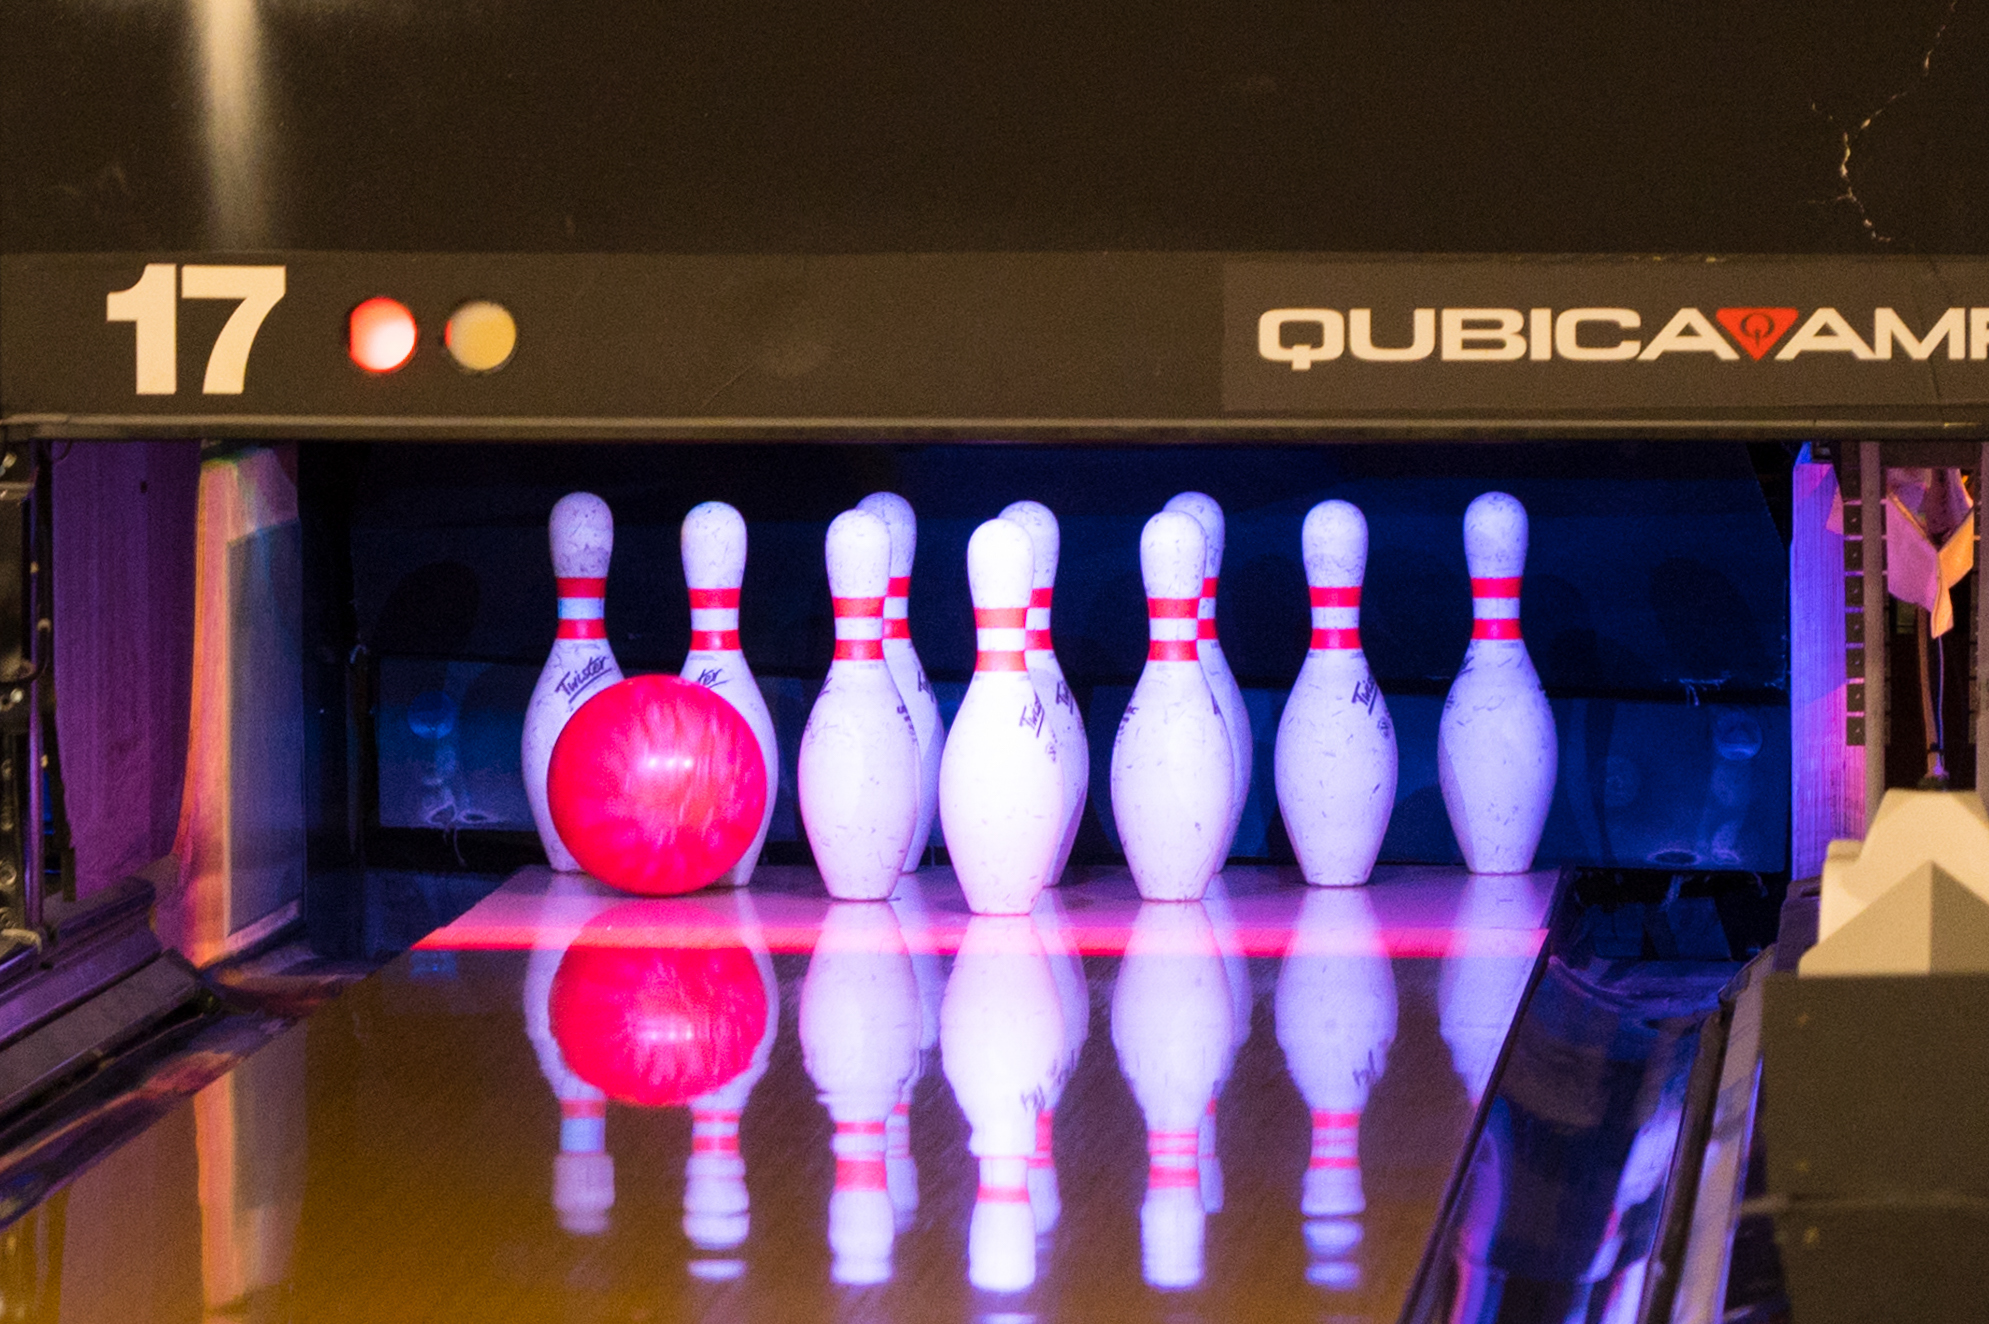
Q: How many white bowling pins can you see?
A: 10